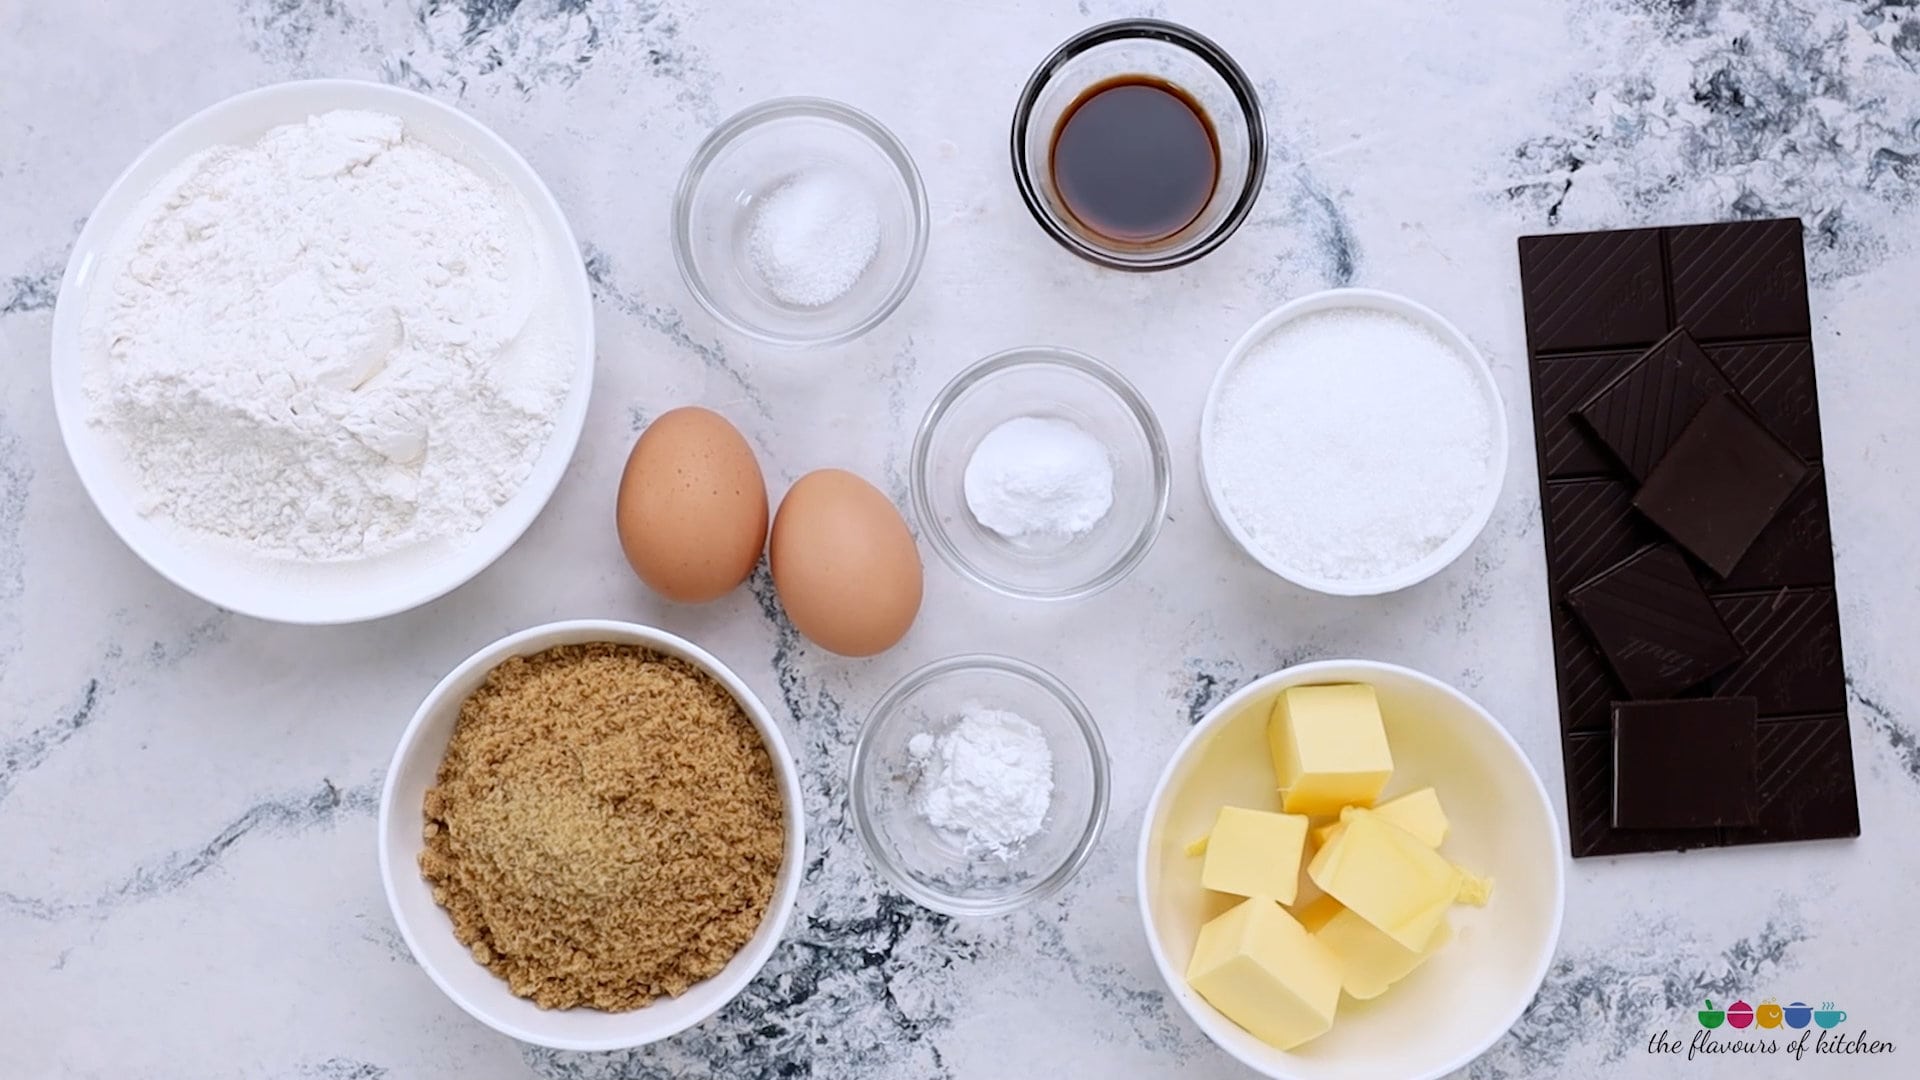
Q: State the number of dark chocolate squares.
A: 14